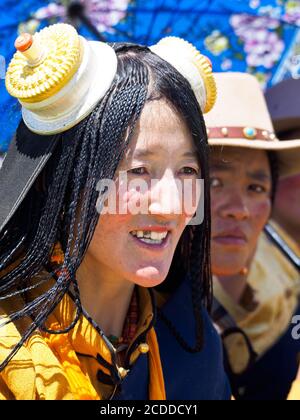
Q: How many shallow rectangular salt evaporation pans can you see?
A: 0